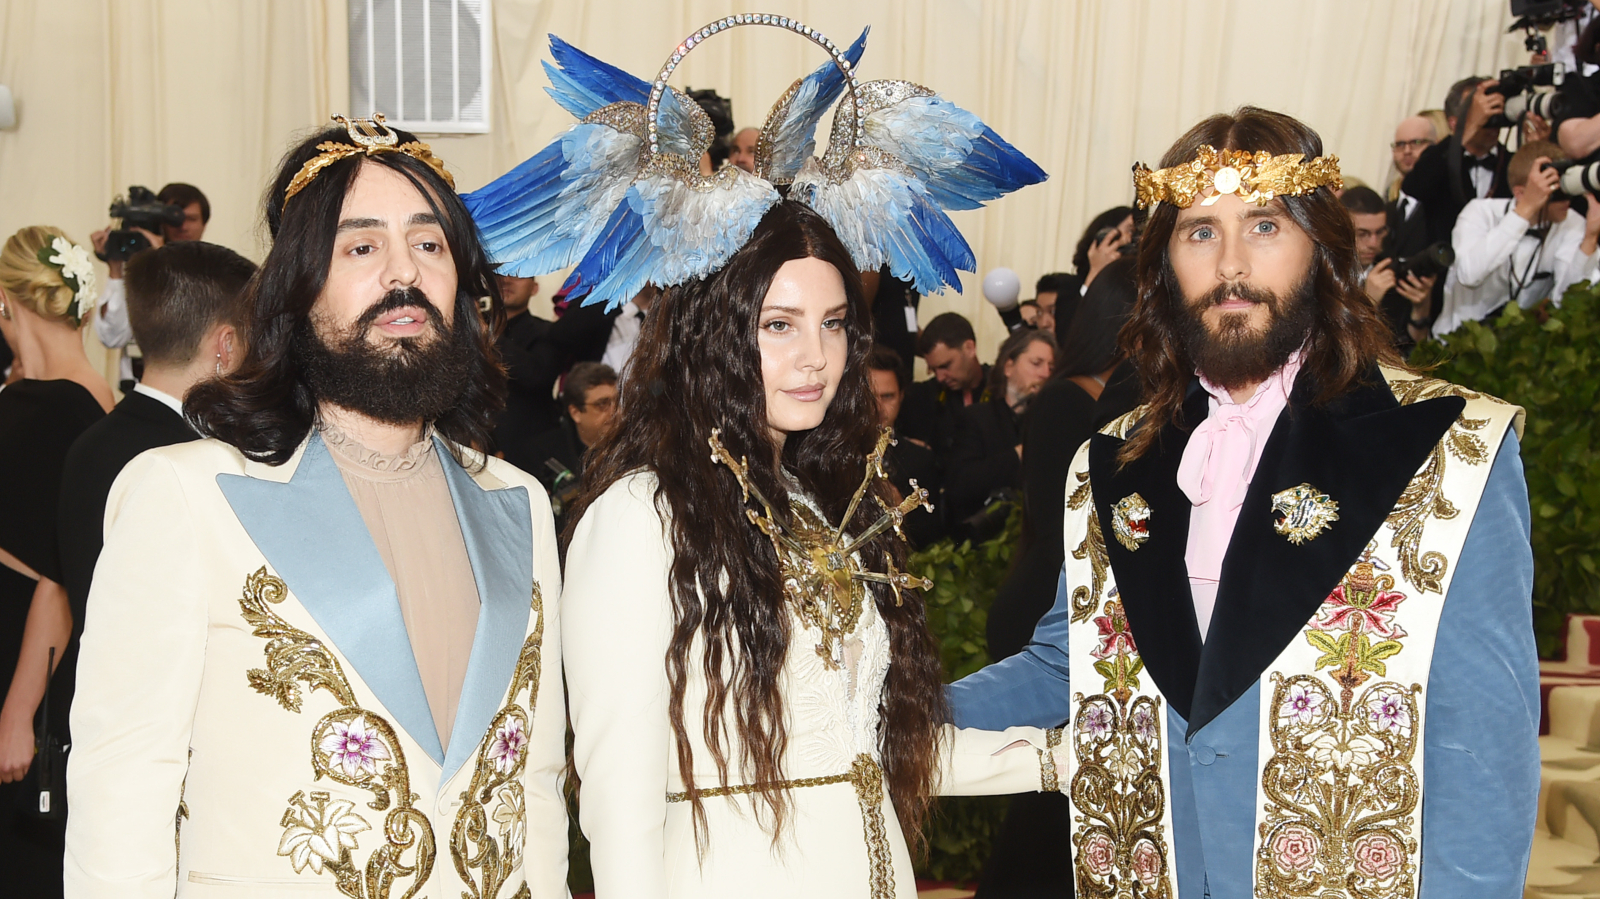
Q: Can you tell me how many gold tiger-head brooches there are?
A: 2